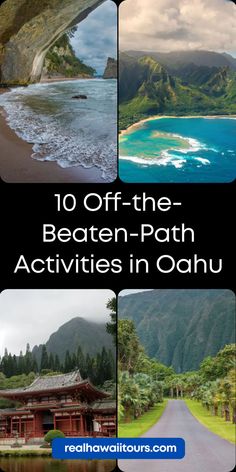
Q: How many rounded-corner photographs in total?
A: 4